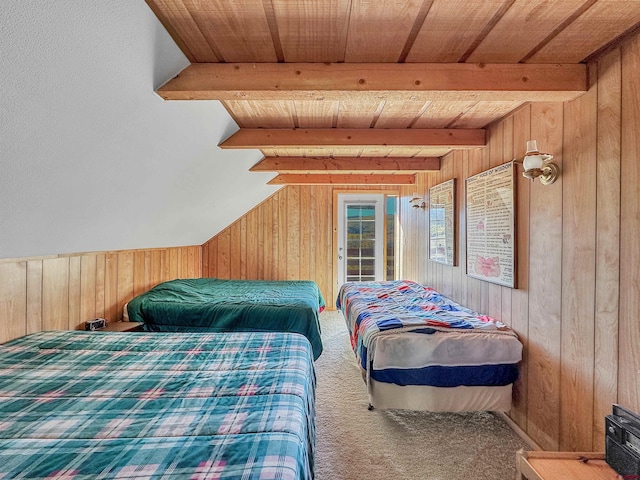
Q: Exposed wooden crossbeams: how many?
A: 4